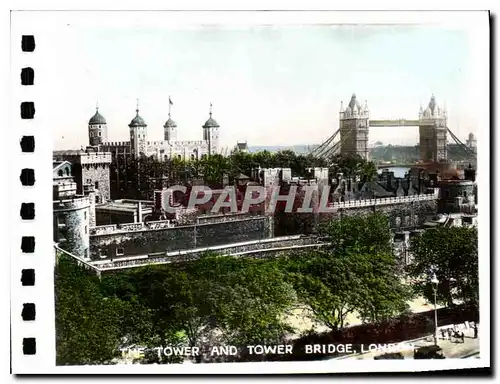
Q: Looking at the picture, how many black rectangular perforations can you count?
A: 10